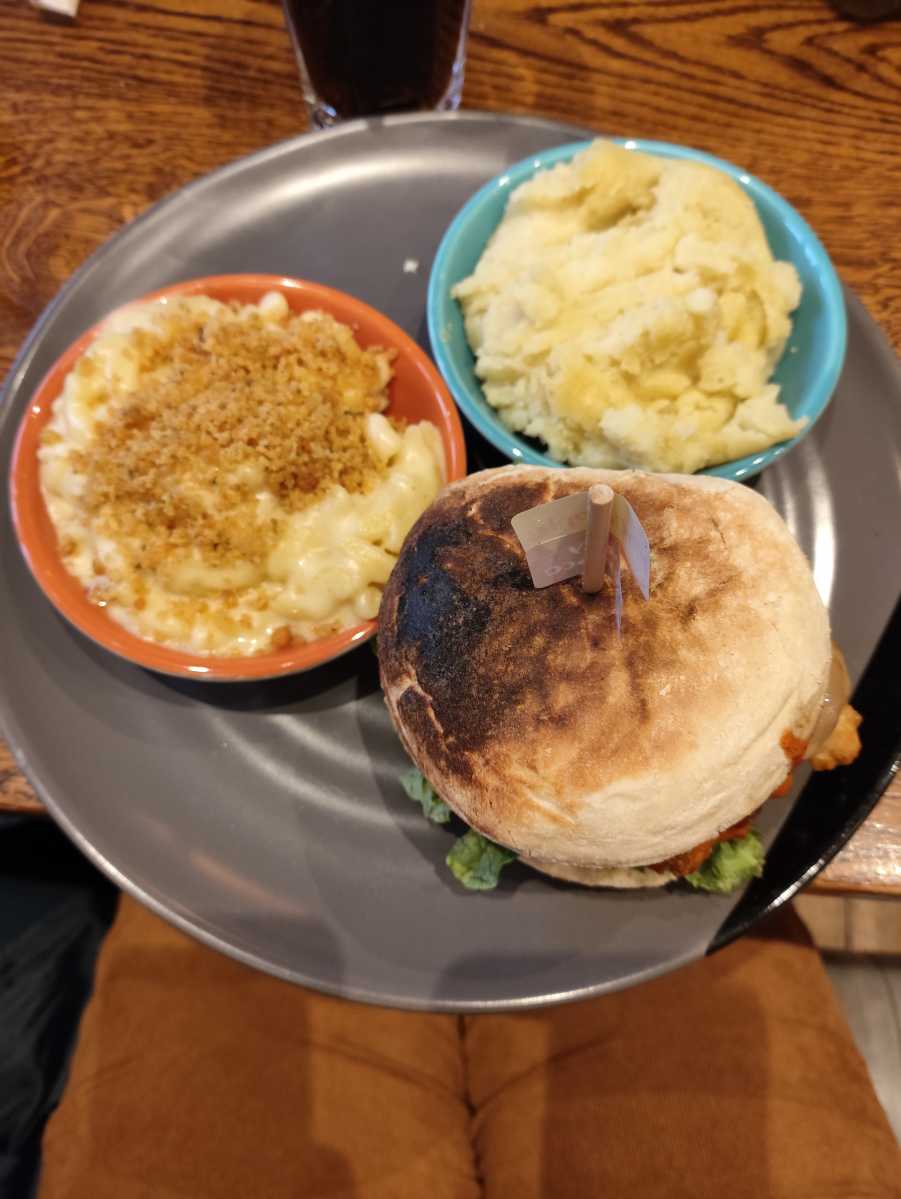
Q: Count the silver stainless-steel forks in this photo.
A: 0